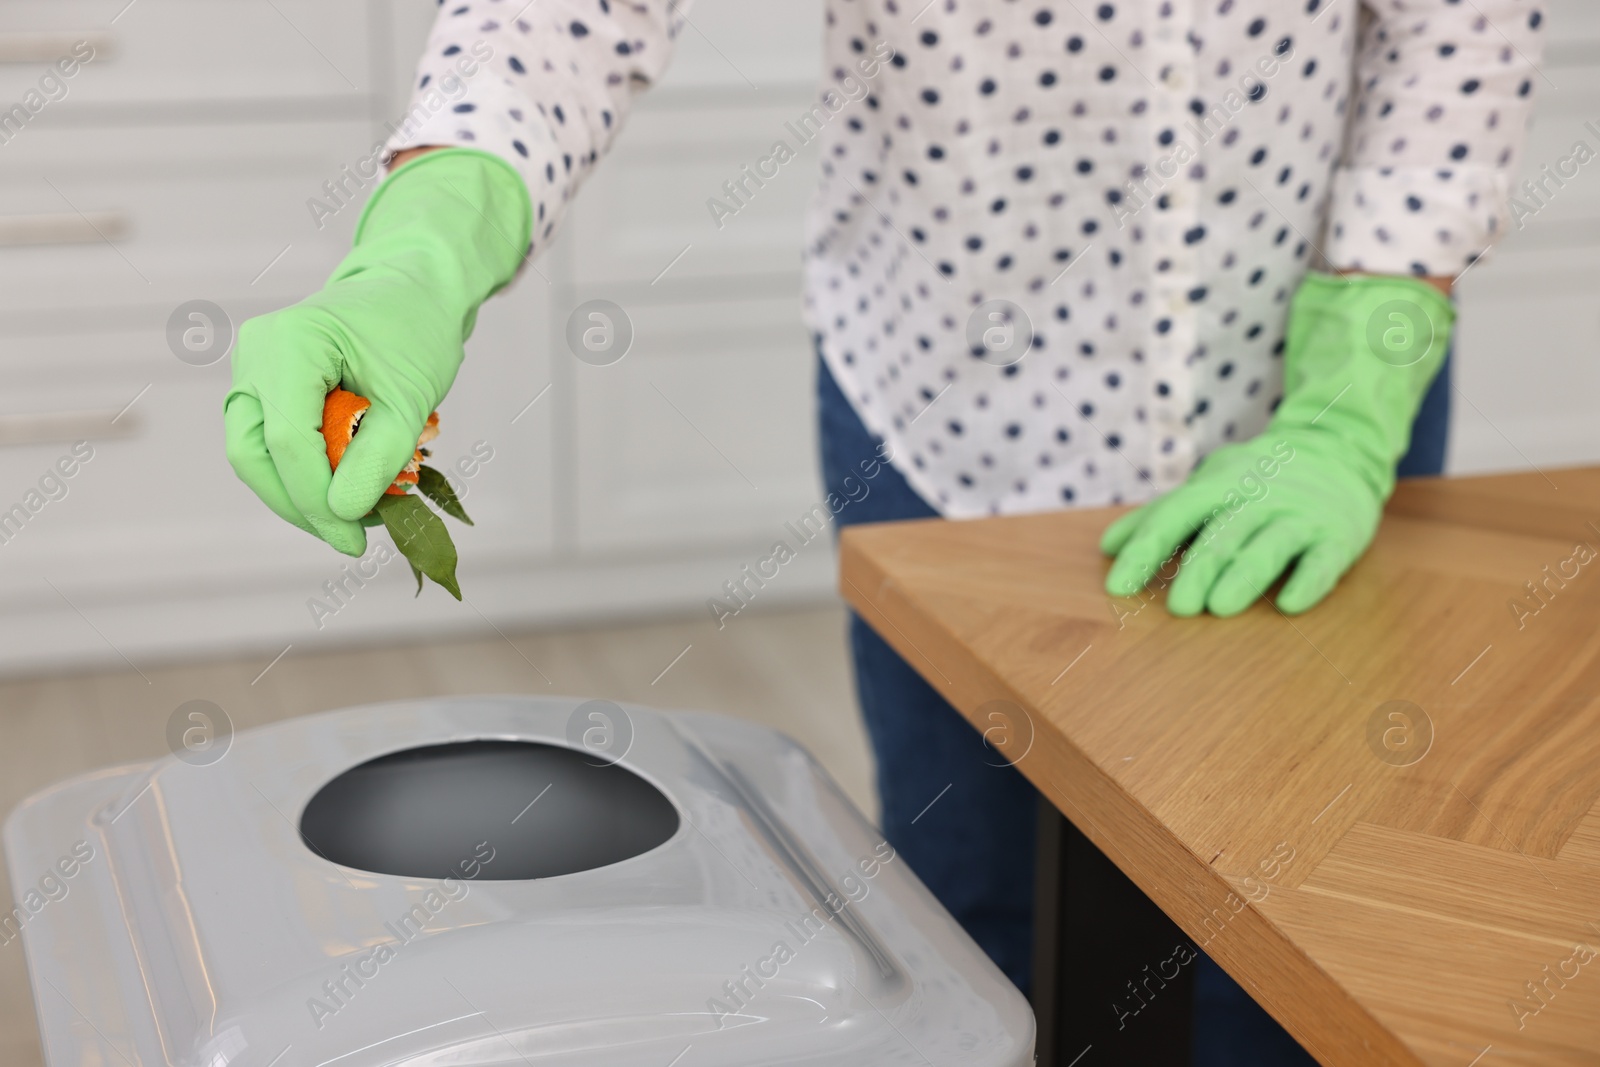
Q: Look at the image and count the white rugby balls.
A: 0